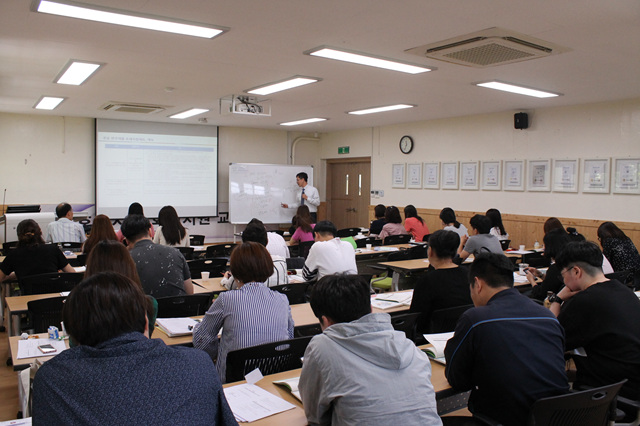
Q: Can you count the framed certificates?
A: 11